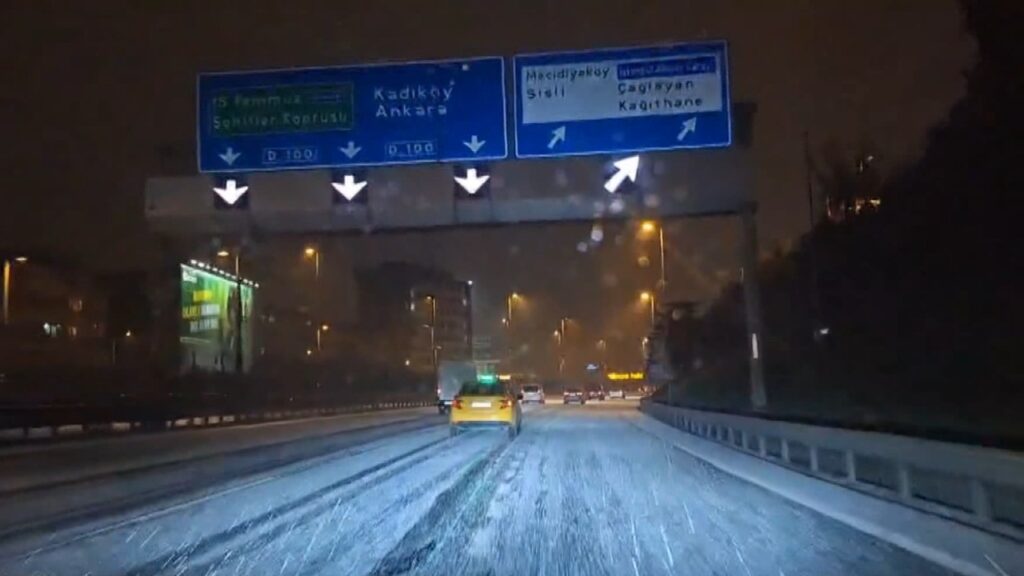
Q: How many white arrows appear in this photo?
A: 9